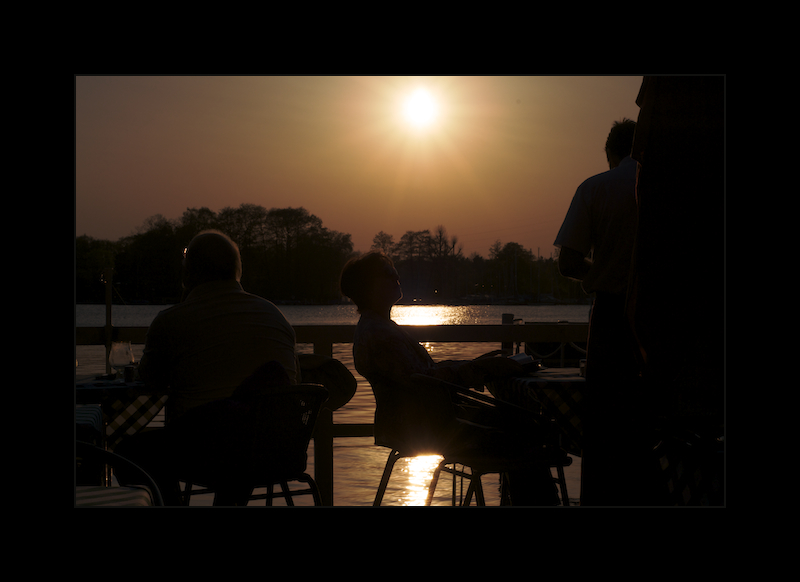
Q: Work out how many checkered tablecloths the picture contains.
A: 2